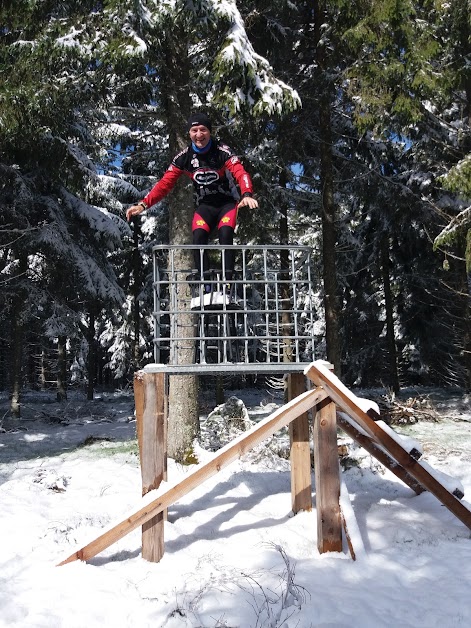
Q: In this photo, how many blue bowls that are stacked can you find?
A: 0